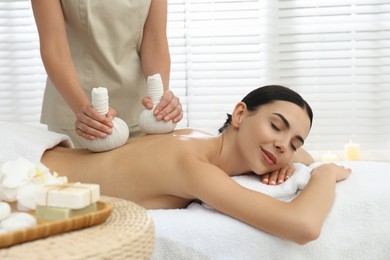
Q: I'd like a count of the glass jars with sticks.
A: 0